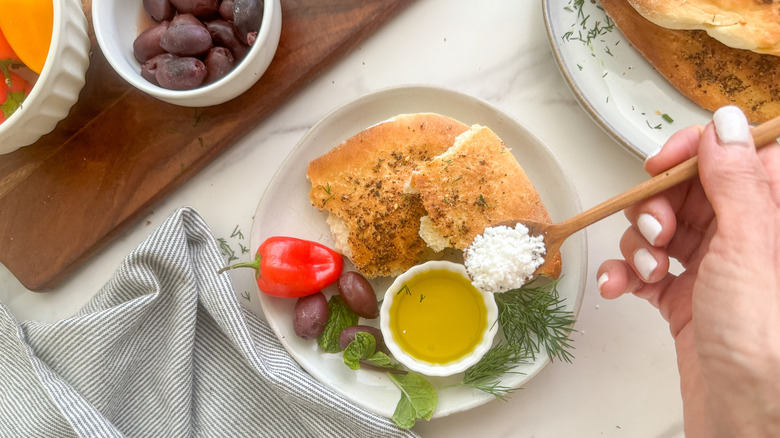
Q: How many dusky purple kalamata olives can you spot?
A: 14